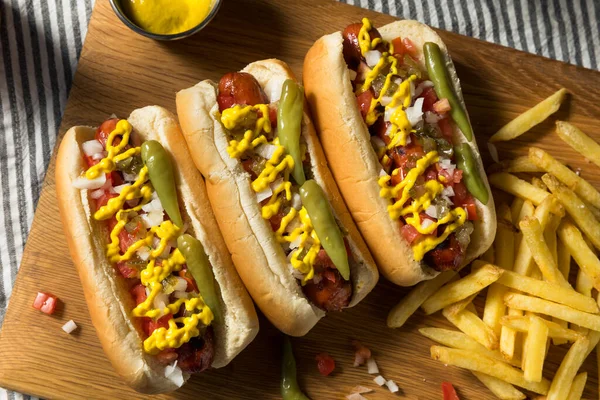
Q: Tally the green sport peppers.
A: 7